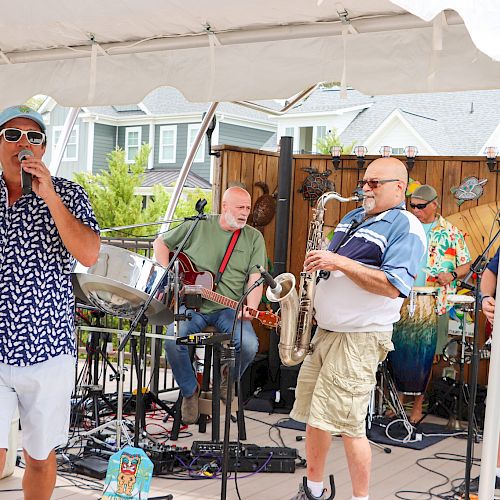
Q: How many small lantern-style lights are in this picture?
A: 5